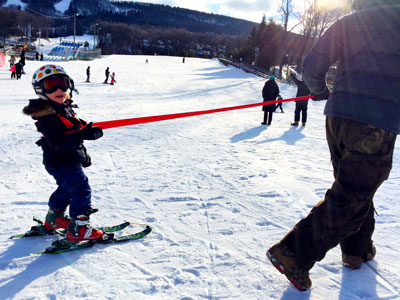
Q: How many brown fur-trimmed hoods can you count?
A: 1